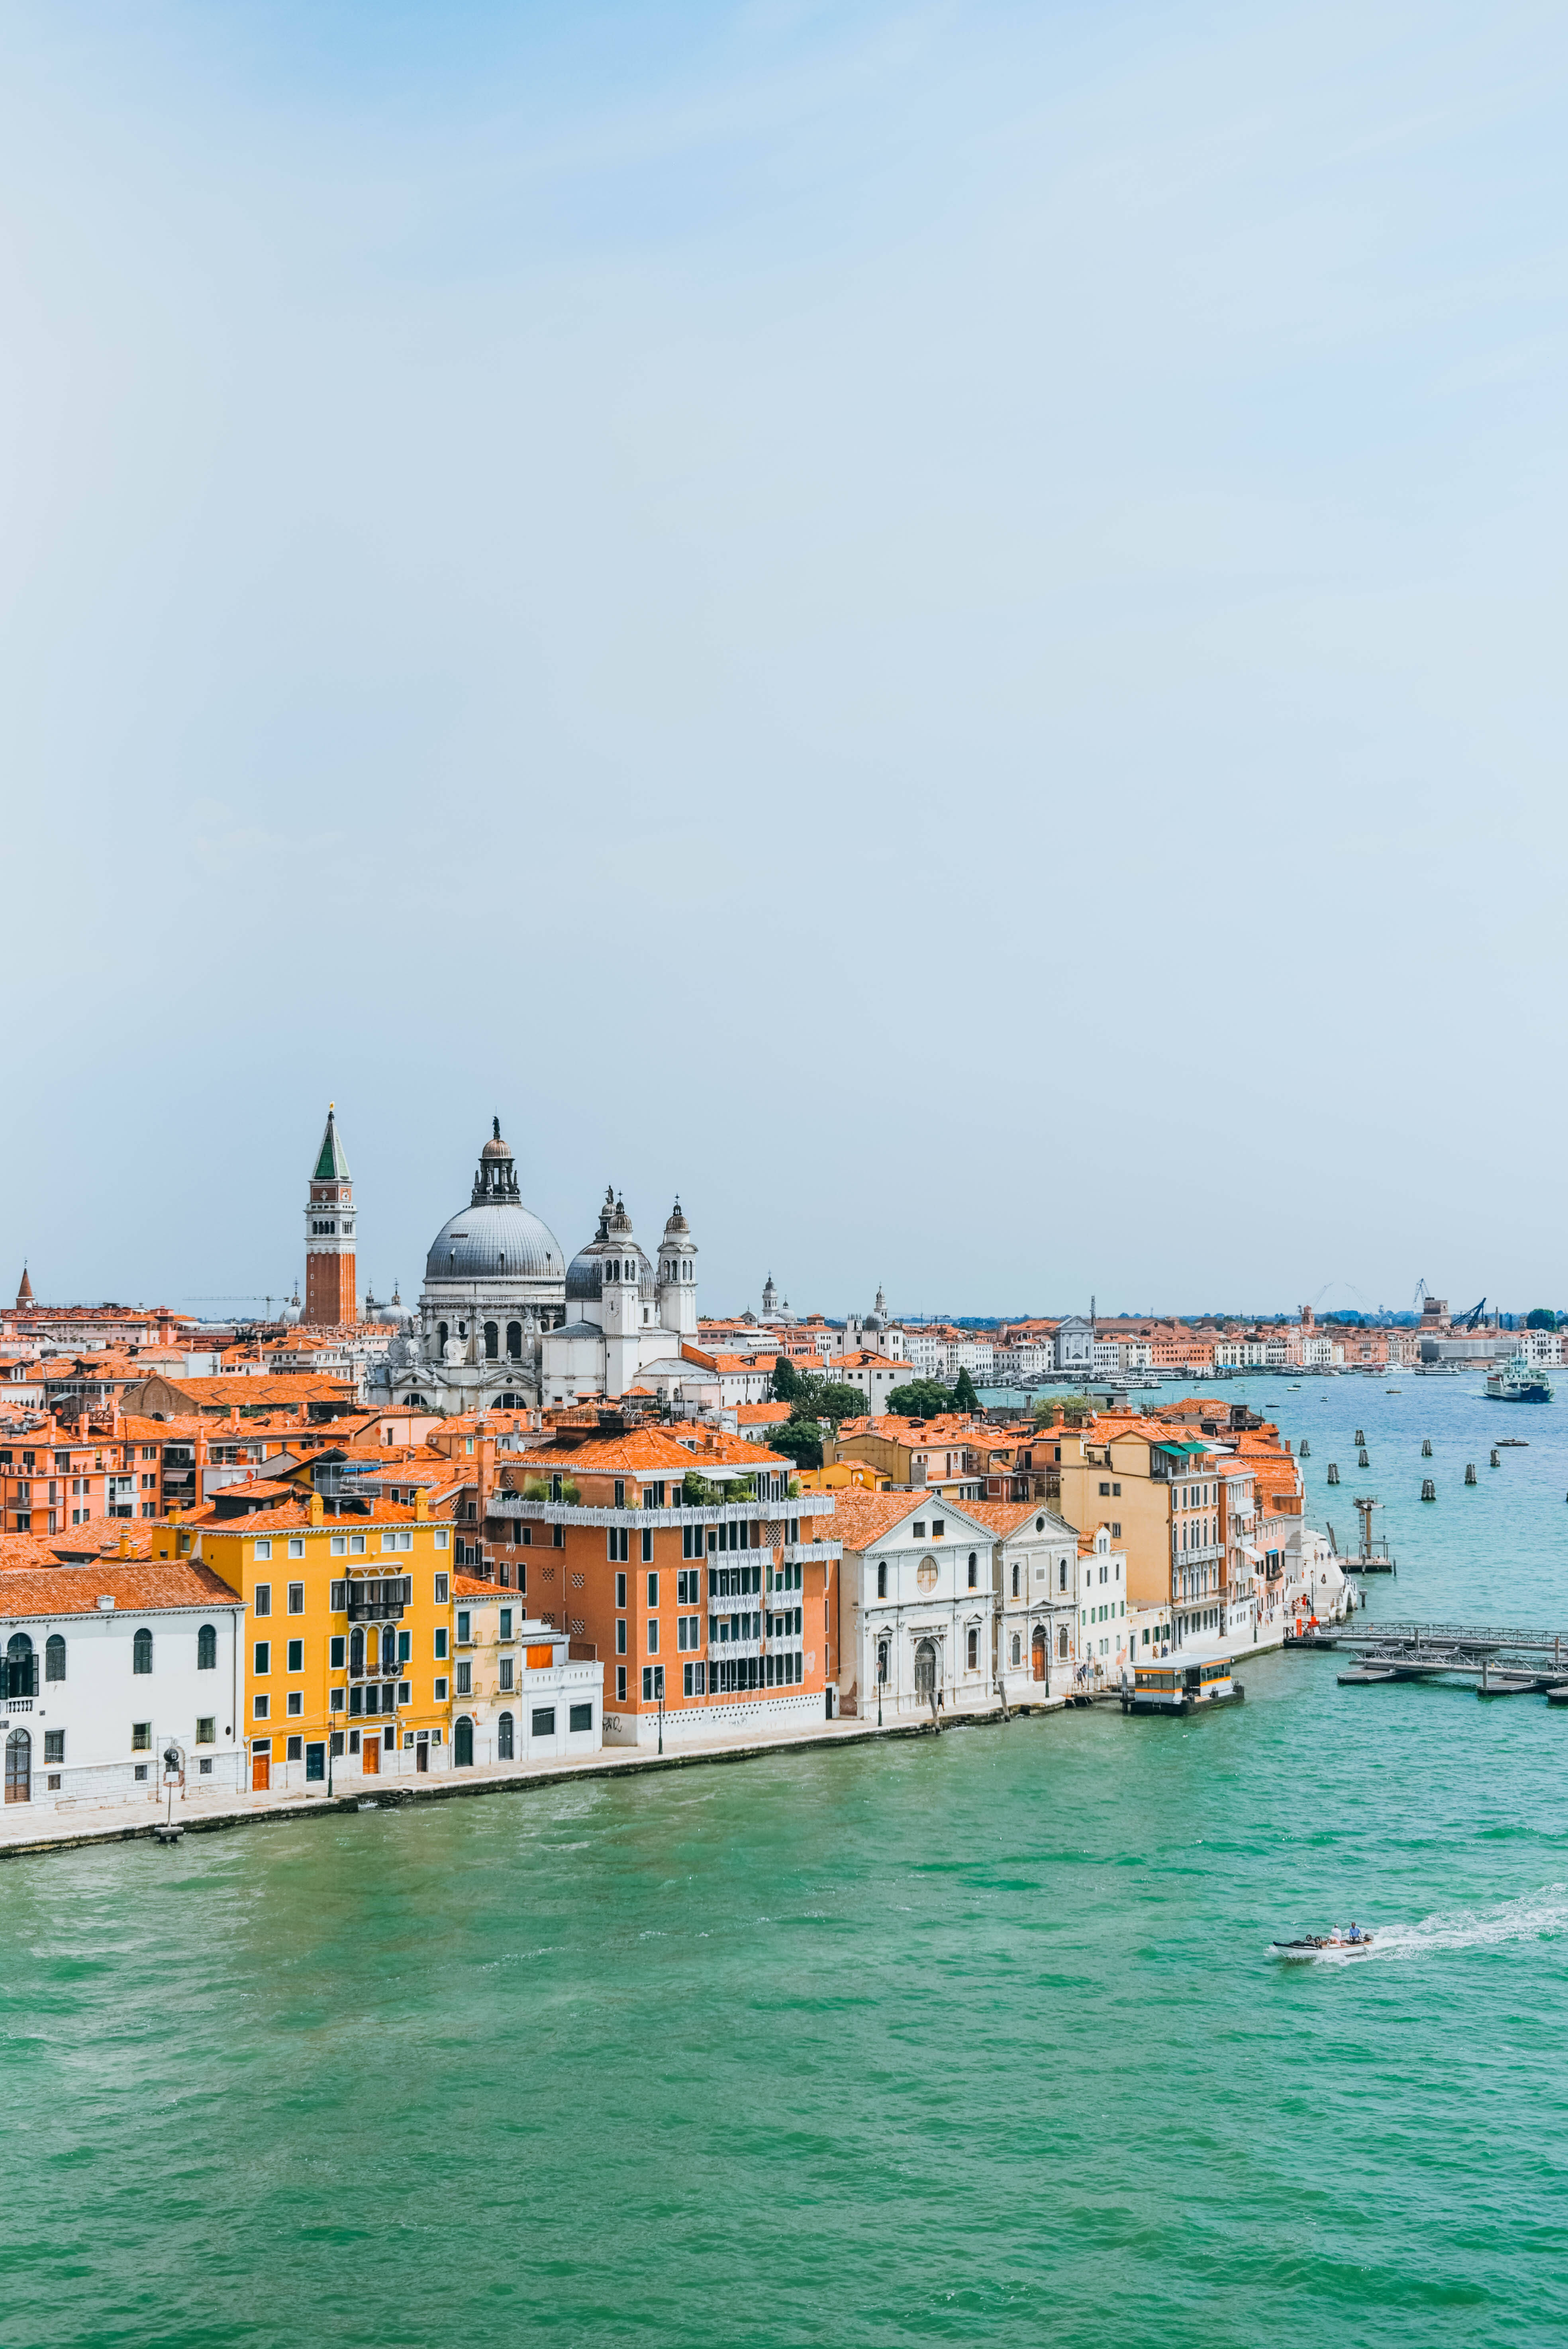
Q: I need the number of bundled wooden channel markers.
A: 8